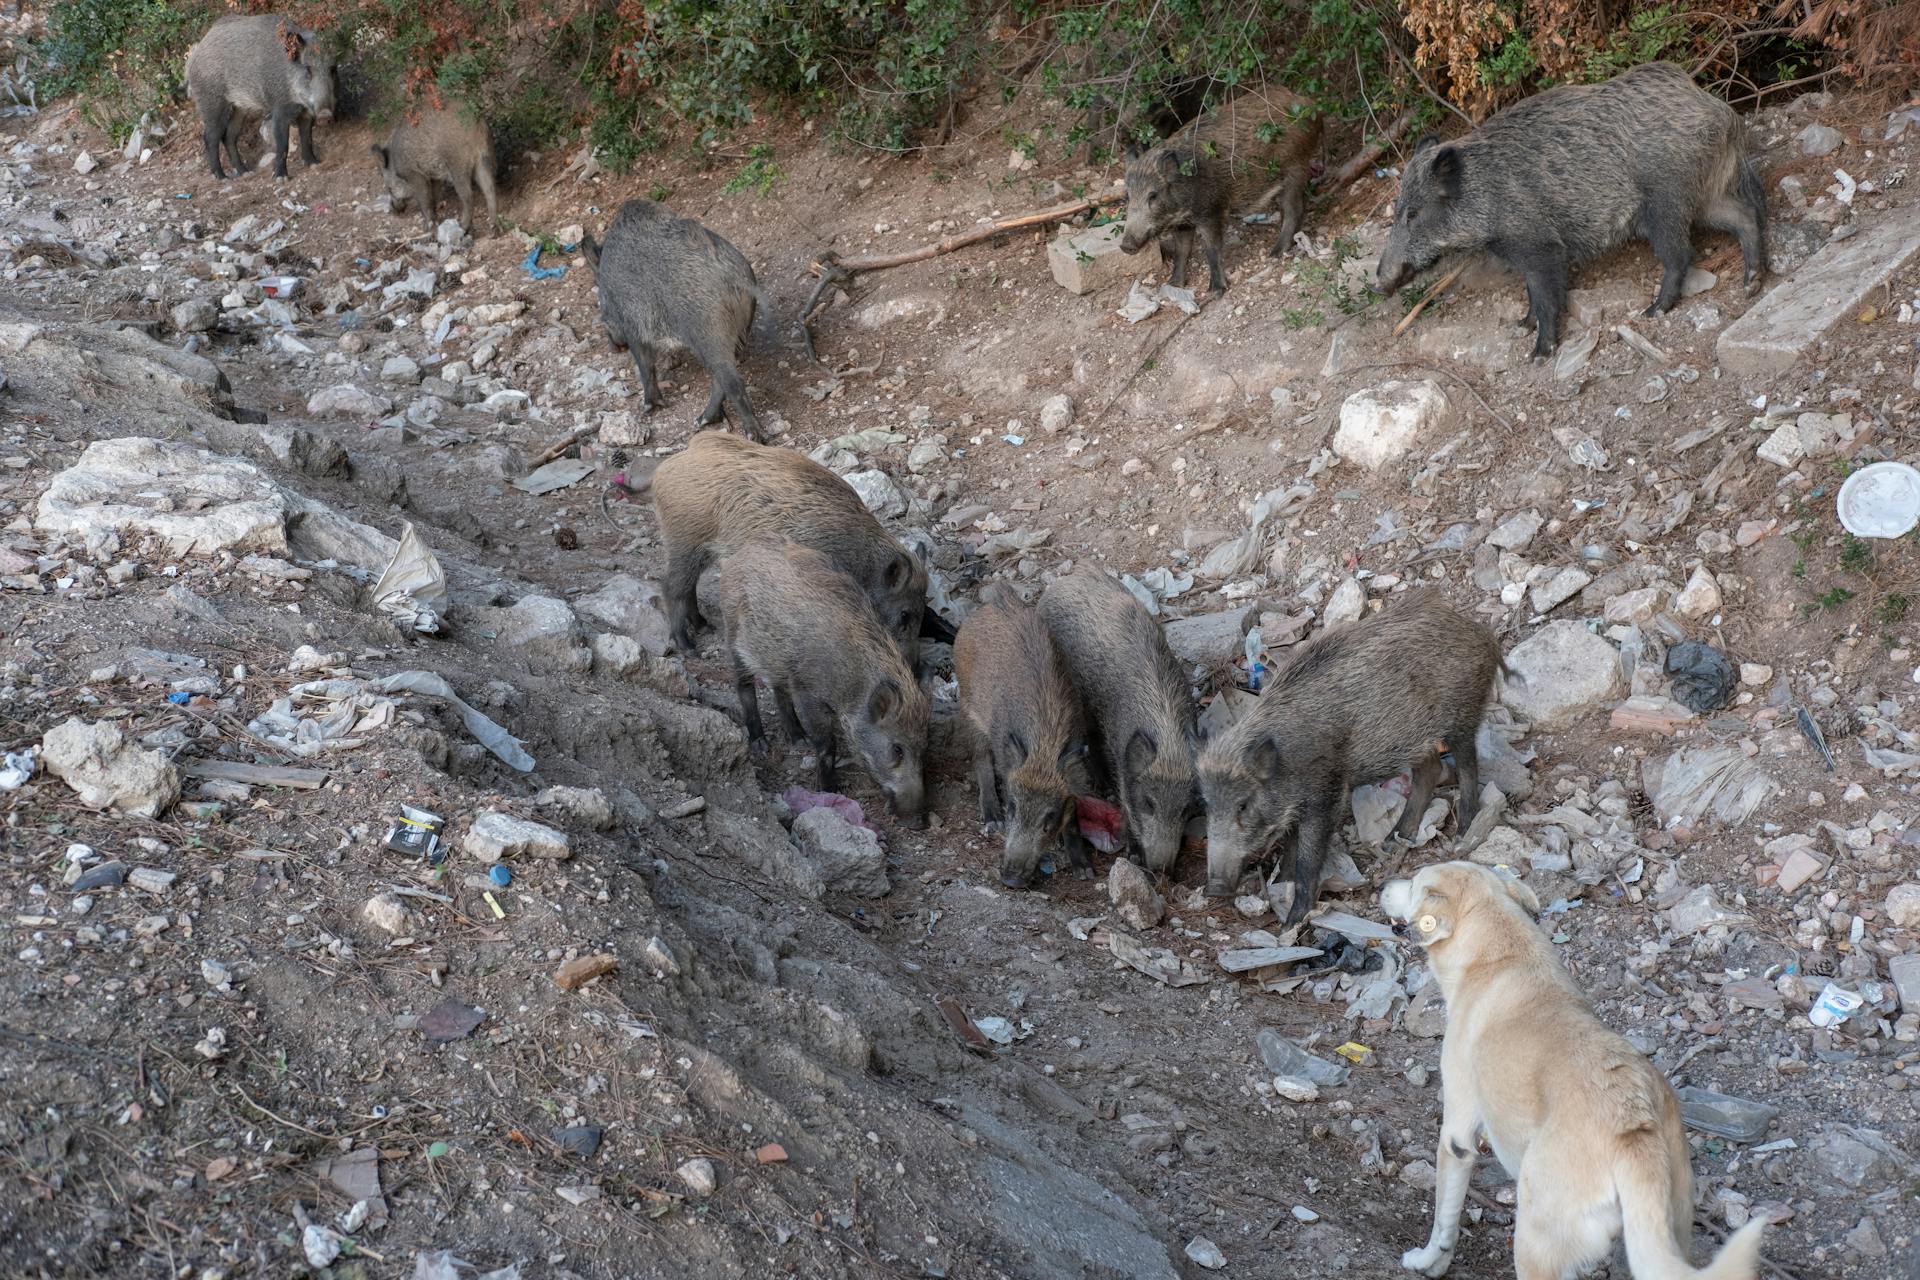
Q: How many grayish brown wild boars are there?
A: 10